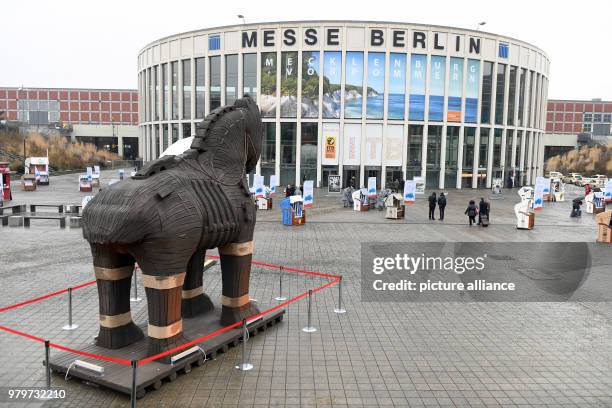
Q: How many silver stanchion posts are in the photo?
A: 8